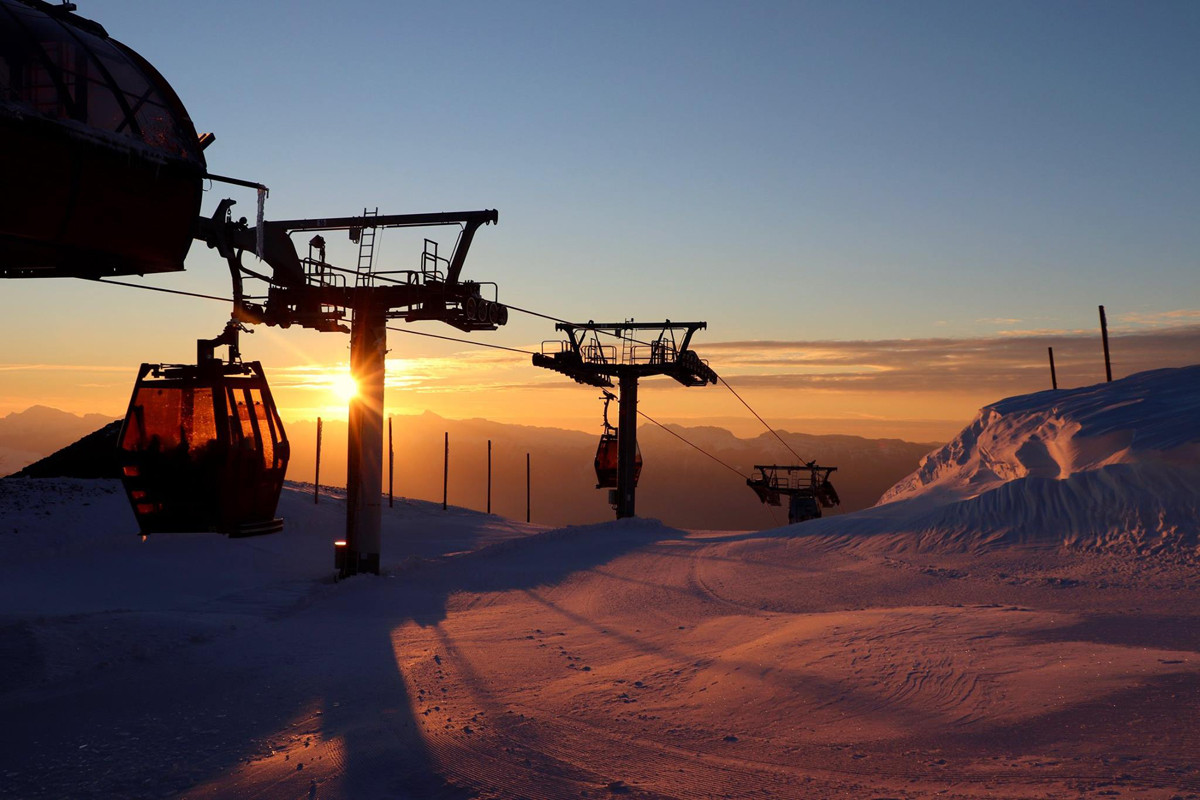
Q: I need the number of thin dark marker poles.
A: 7